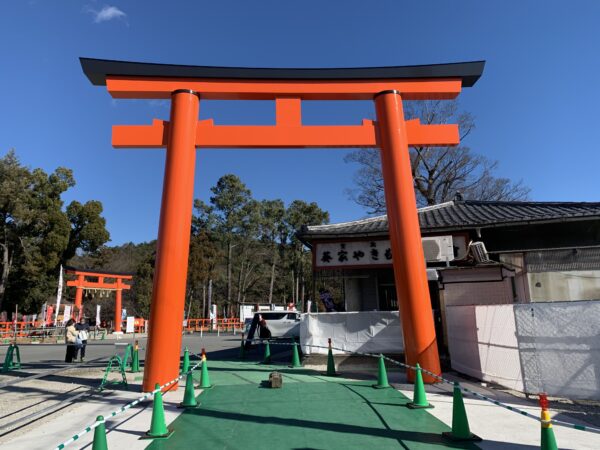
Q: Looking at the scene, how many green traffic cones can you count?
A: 14